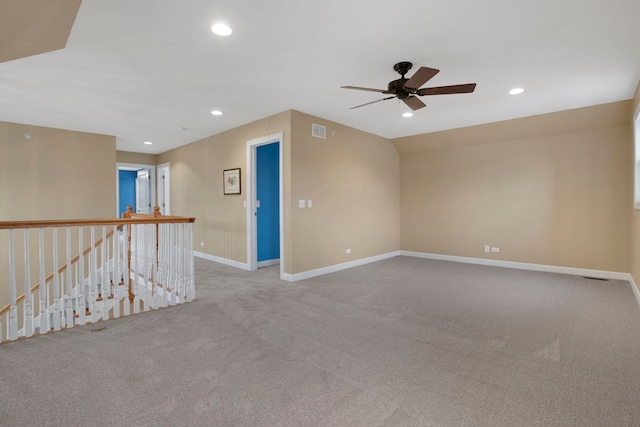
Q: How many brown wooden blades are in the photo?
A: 5